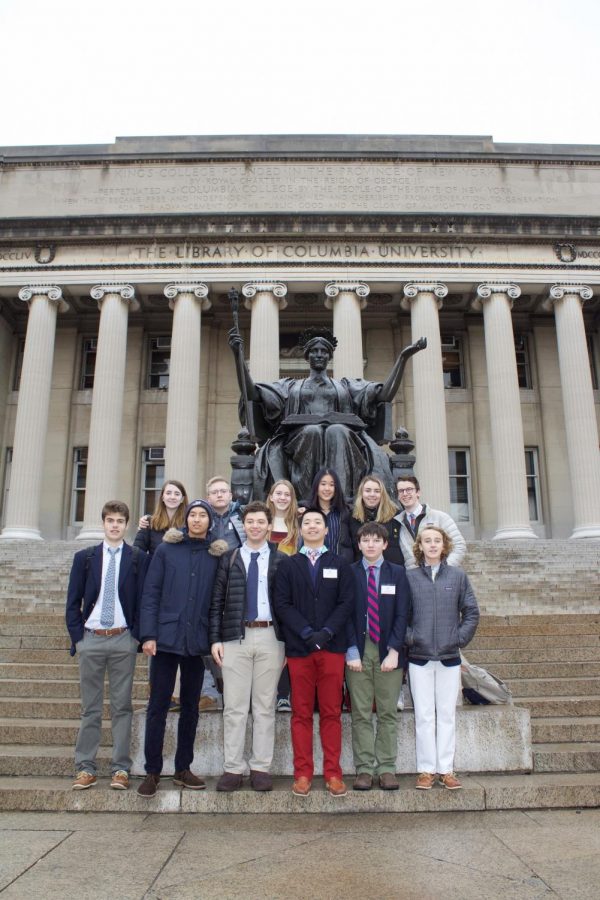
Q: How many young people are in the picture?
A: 12